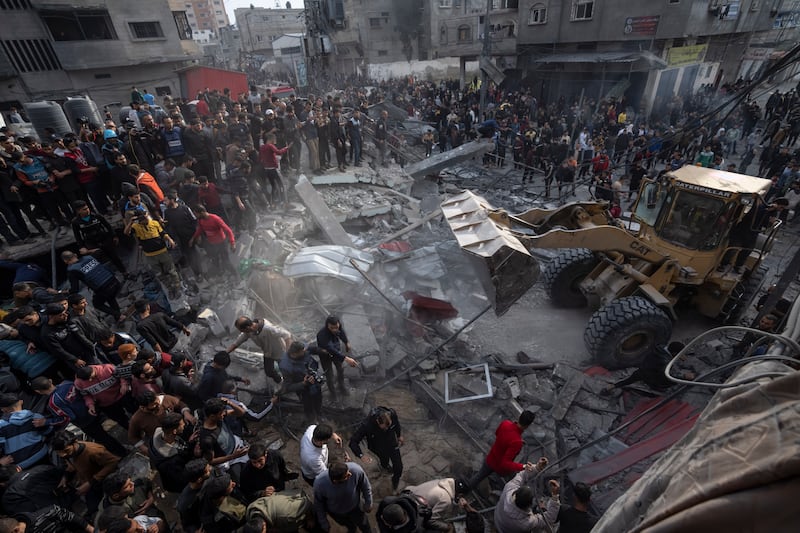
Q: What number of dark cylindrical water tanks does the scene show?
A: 2